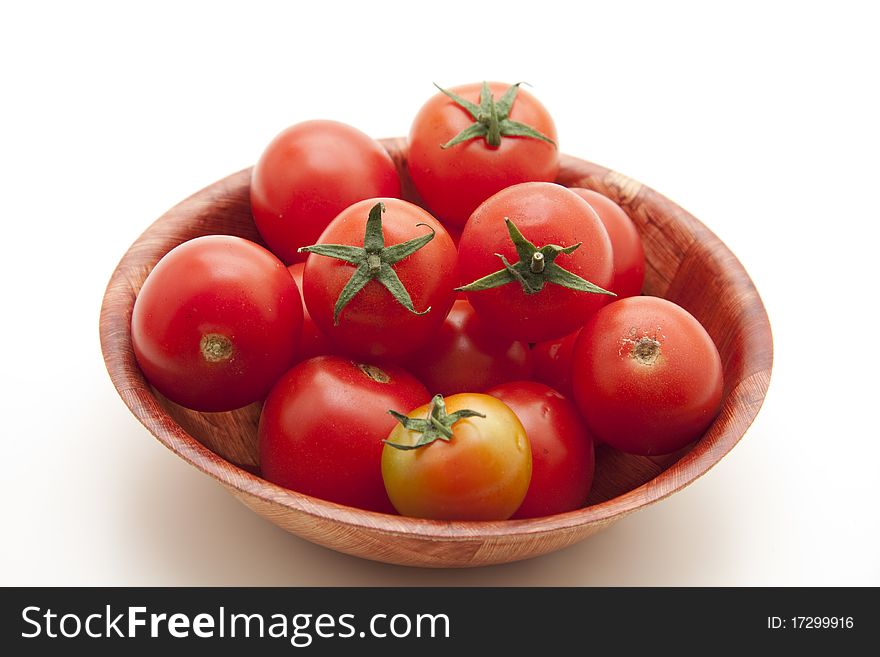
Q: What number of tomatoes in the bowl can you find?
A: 13